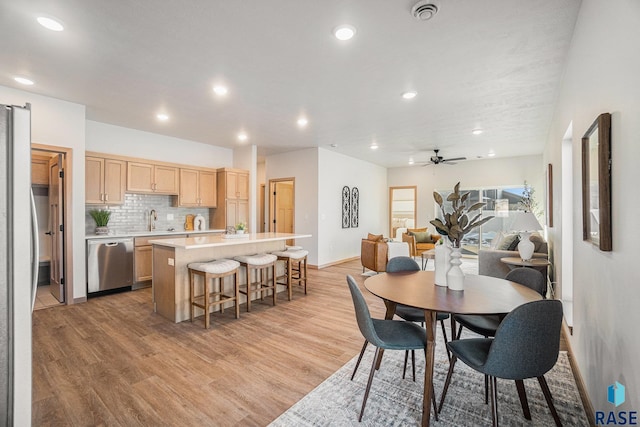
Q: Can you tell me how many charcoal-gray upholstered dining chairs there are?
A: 4